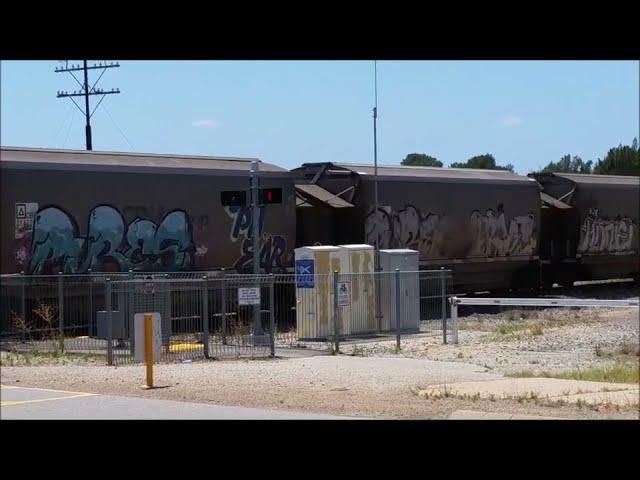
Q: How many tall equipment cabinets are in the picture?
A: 3